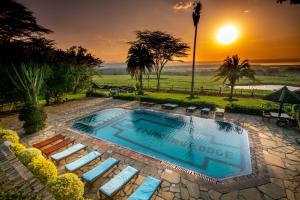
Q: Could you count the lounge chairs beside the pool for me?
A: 12